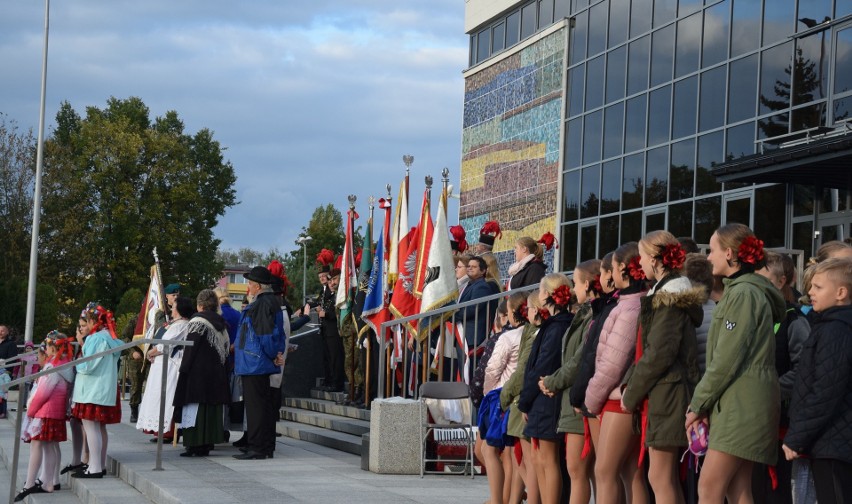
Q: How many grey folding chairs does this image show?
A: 1